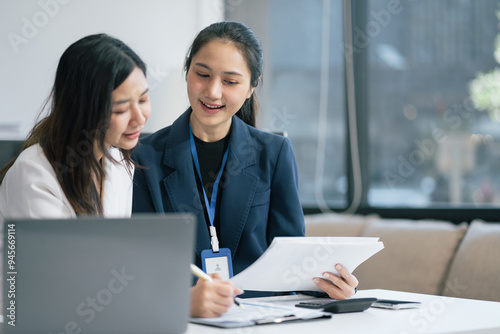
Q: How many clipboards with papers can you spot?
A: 1